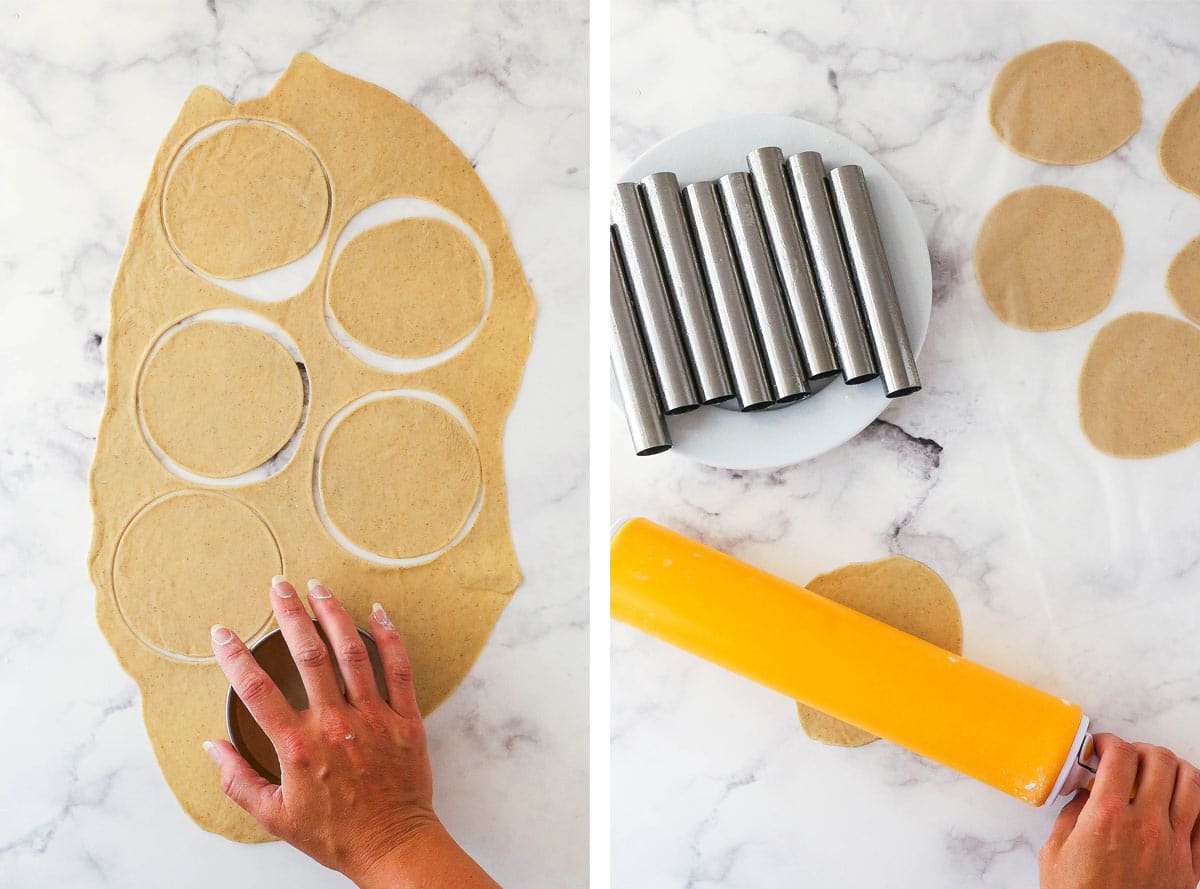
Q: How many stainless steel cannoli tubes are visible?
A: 8